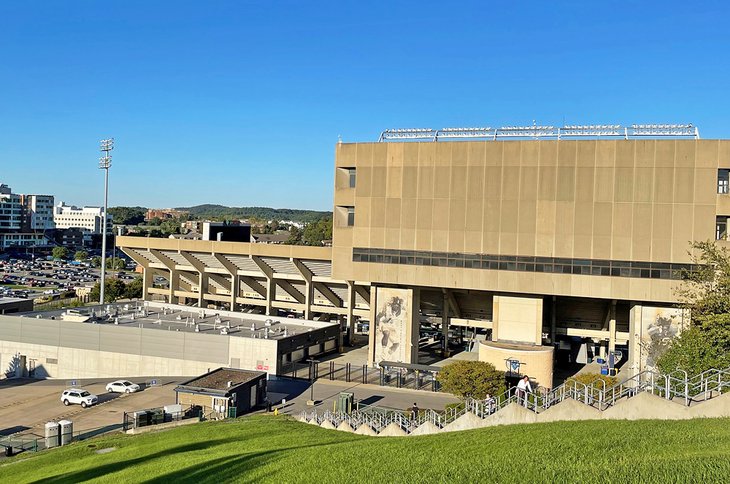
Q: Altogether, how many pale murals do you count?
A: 2